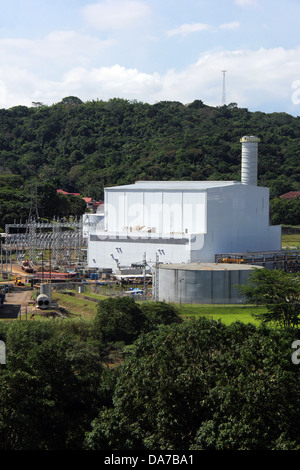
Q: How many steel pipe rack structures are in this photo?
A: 1